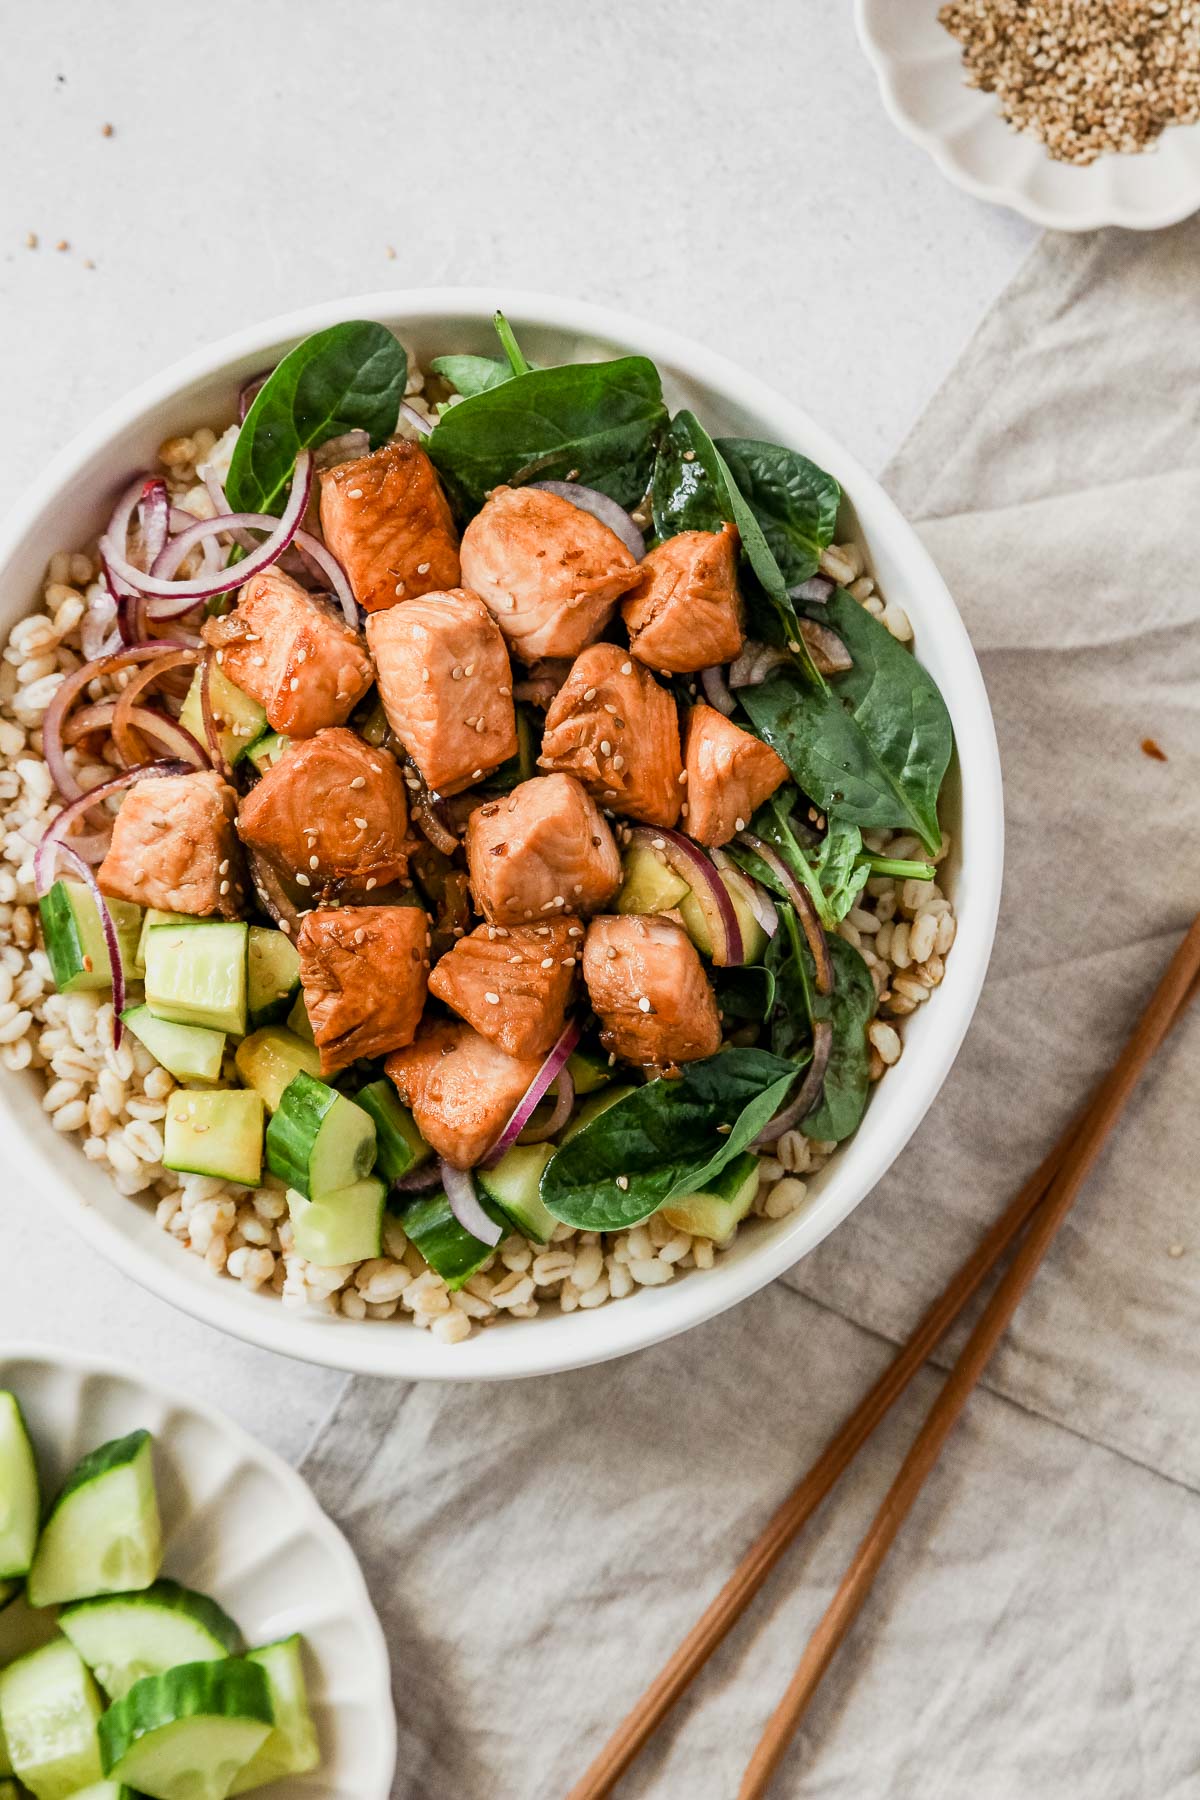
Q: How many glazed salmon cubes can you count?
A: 14